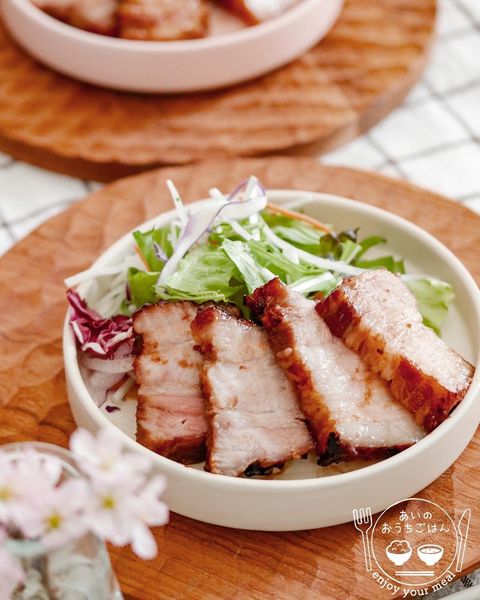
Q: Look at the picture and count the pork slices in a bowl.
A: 4